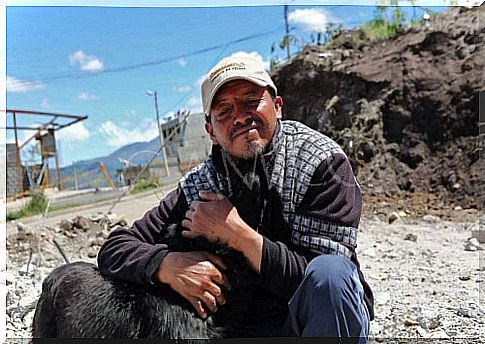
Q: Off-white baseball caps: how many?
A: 1